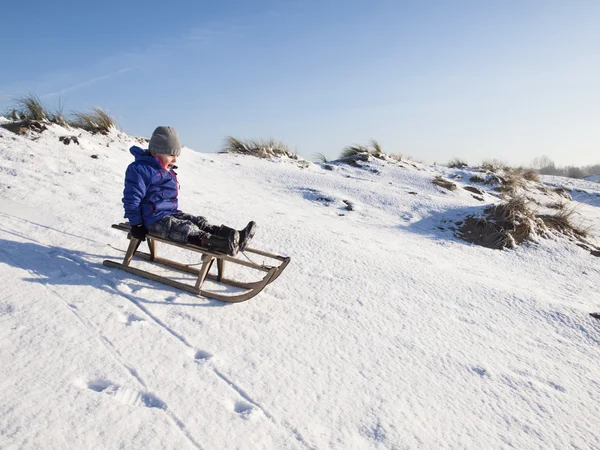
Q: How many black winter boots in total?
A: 2